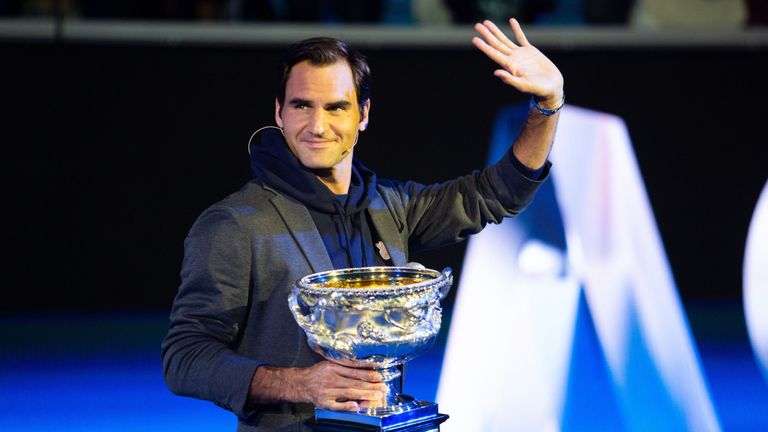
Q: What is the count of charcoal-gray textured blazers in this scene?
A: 1